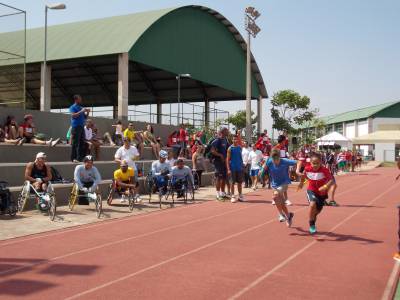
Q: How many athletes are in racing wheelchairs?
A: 5